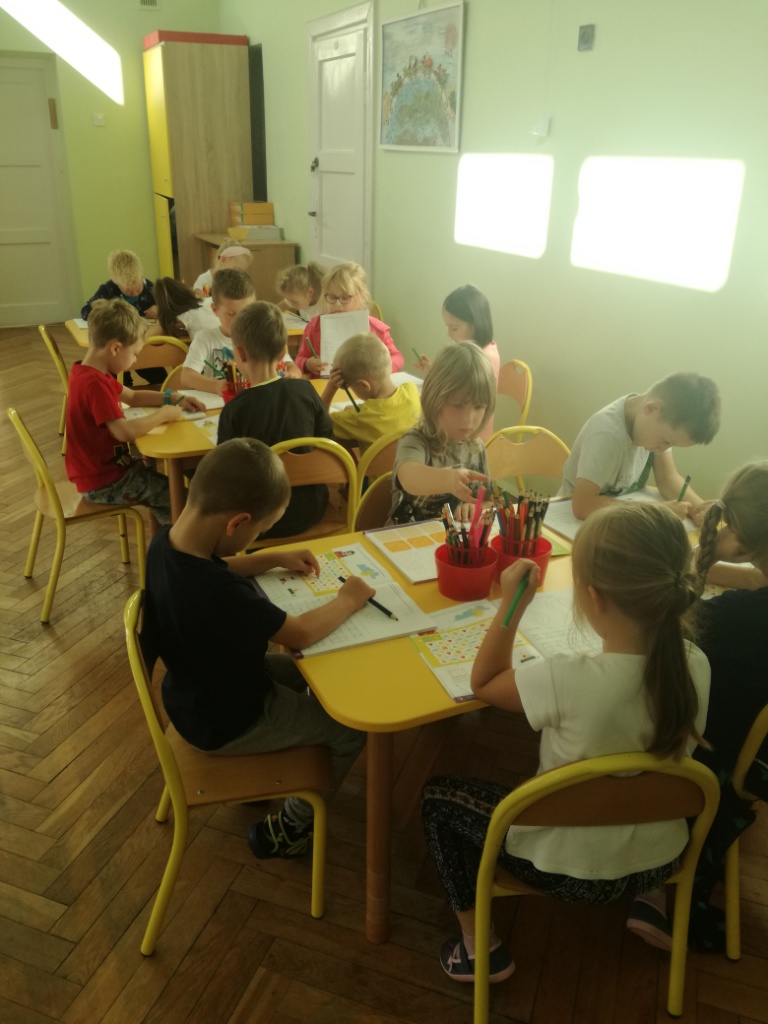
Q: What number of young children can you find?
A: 15